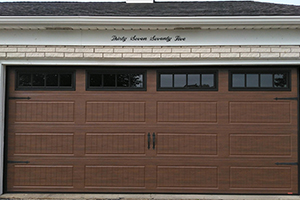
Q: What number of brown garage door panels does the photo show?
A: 12